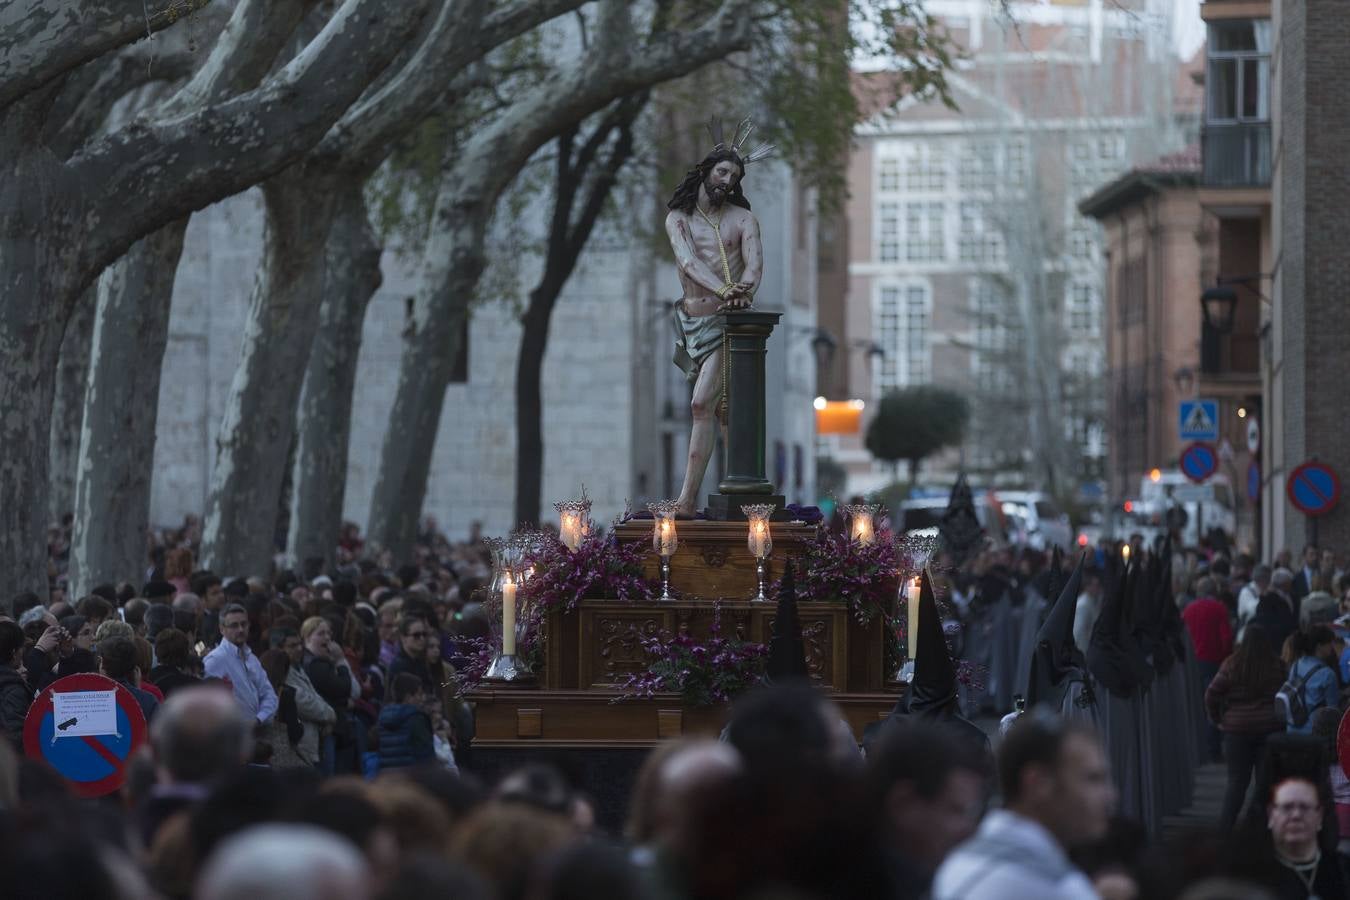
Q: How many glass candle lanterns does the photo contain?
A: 6